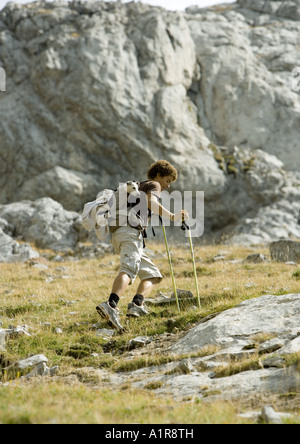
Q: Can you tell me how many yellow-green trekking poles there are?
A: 2